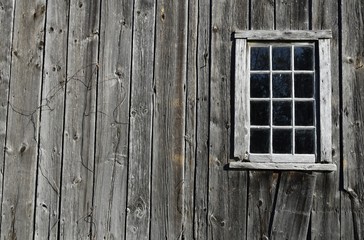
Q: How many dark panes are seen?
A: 12